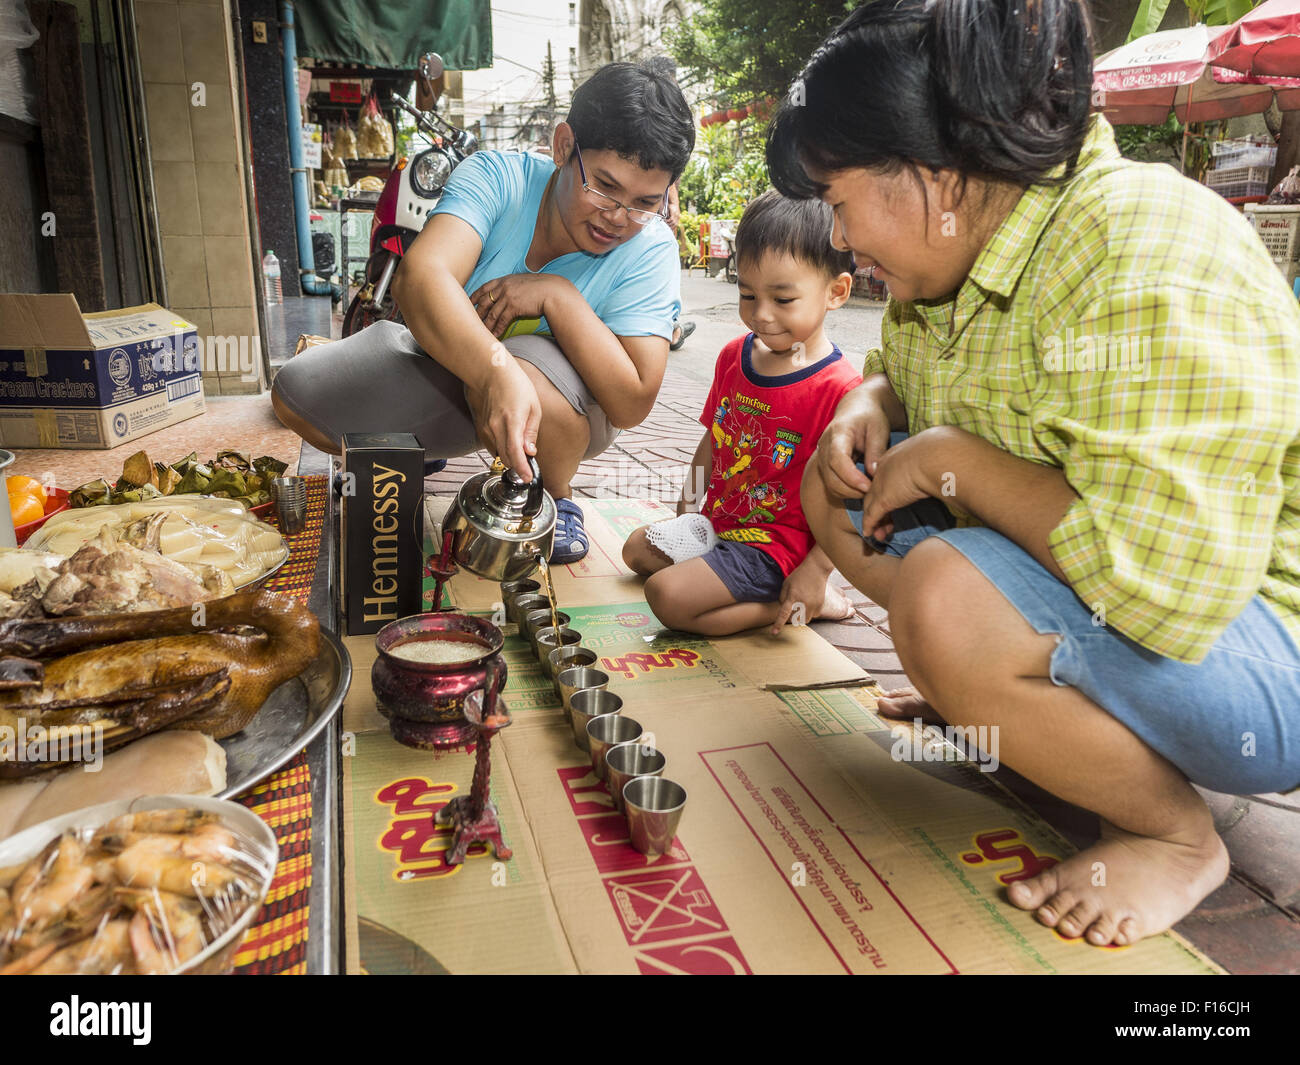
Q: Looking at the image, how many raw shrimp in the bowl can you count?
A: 0